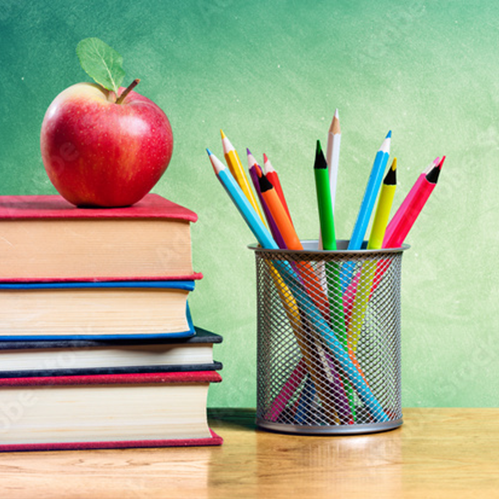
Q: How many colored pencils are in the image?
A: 11